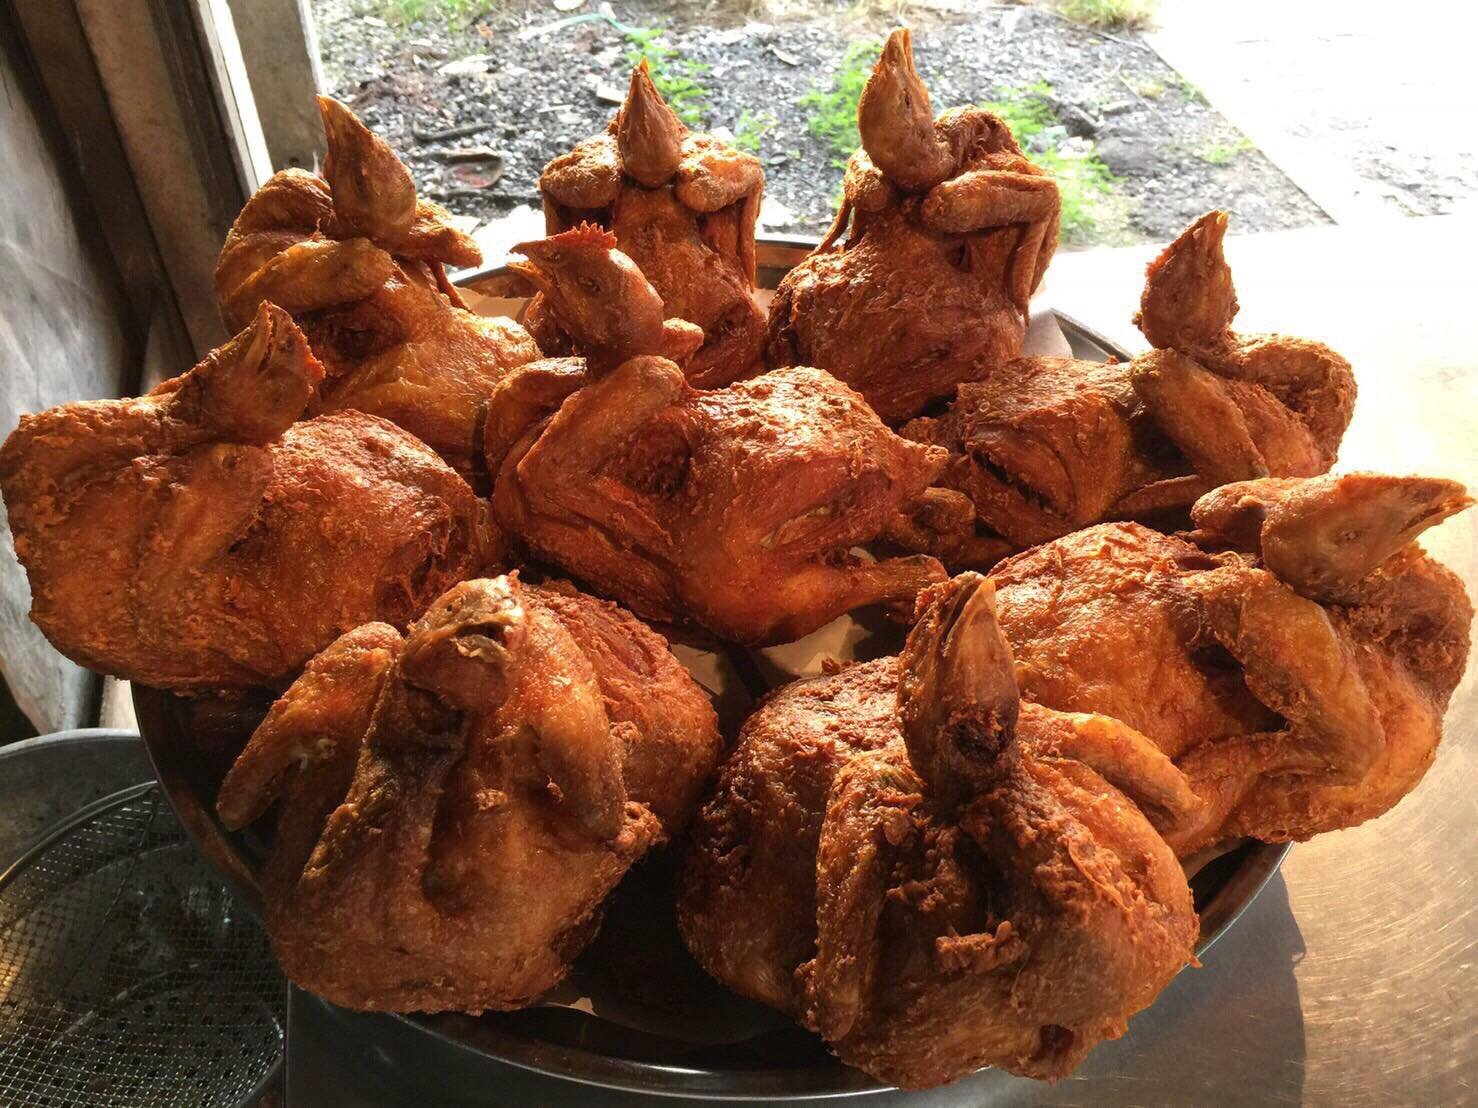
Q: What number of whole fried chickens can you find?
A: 9